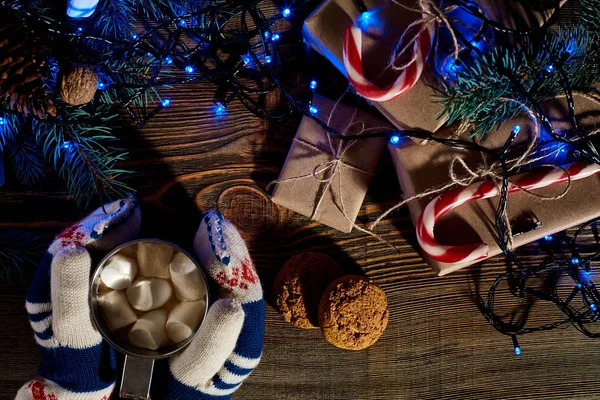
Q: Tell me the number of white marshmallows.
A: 7